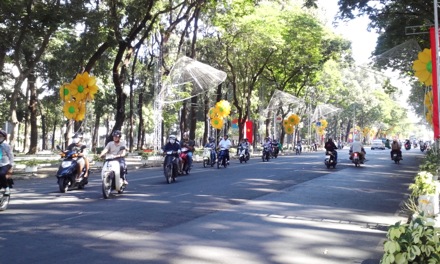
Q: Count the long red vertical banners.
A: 2